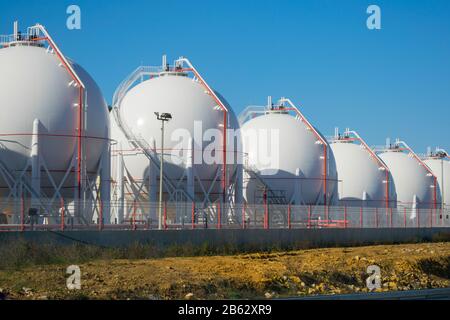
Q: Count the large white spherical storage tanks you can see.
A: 6